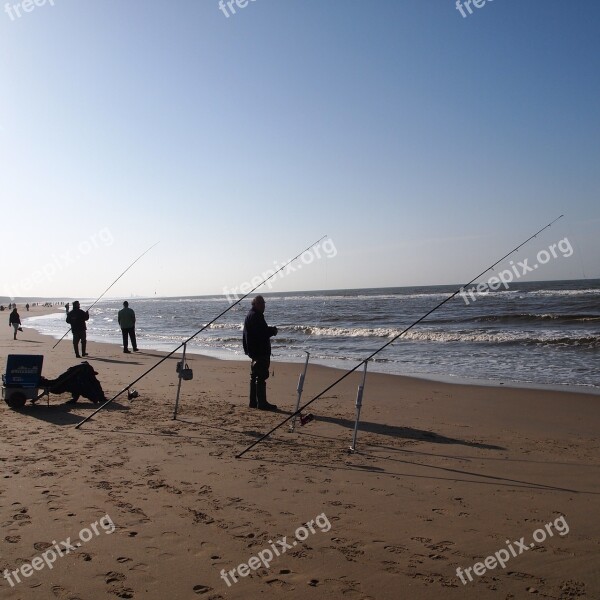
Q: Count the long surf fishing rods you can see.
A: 3